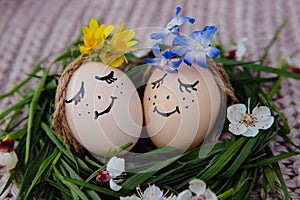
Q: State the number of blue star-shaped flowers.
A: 3